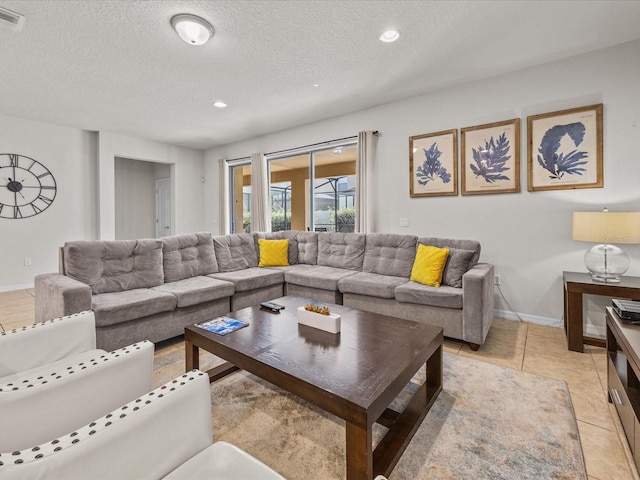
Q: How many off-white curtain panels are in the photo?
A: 3